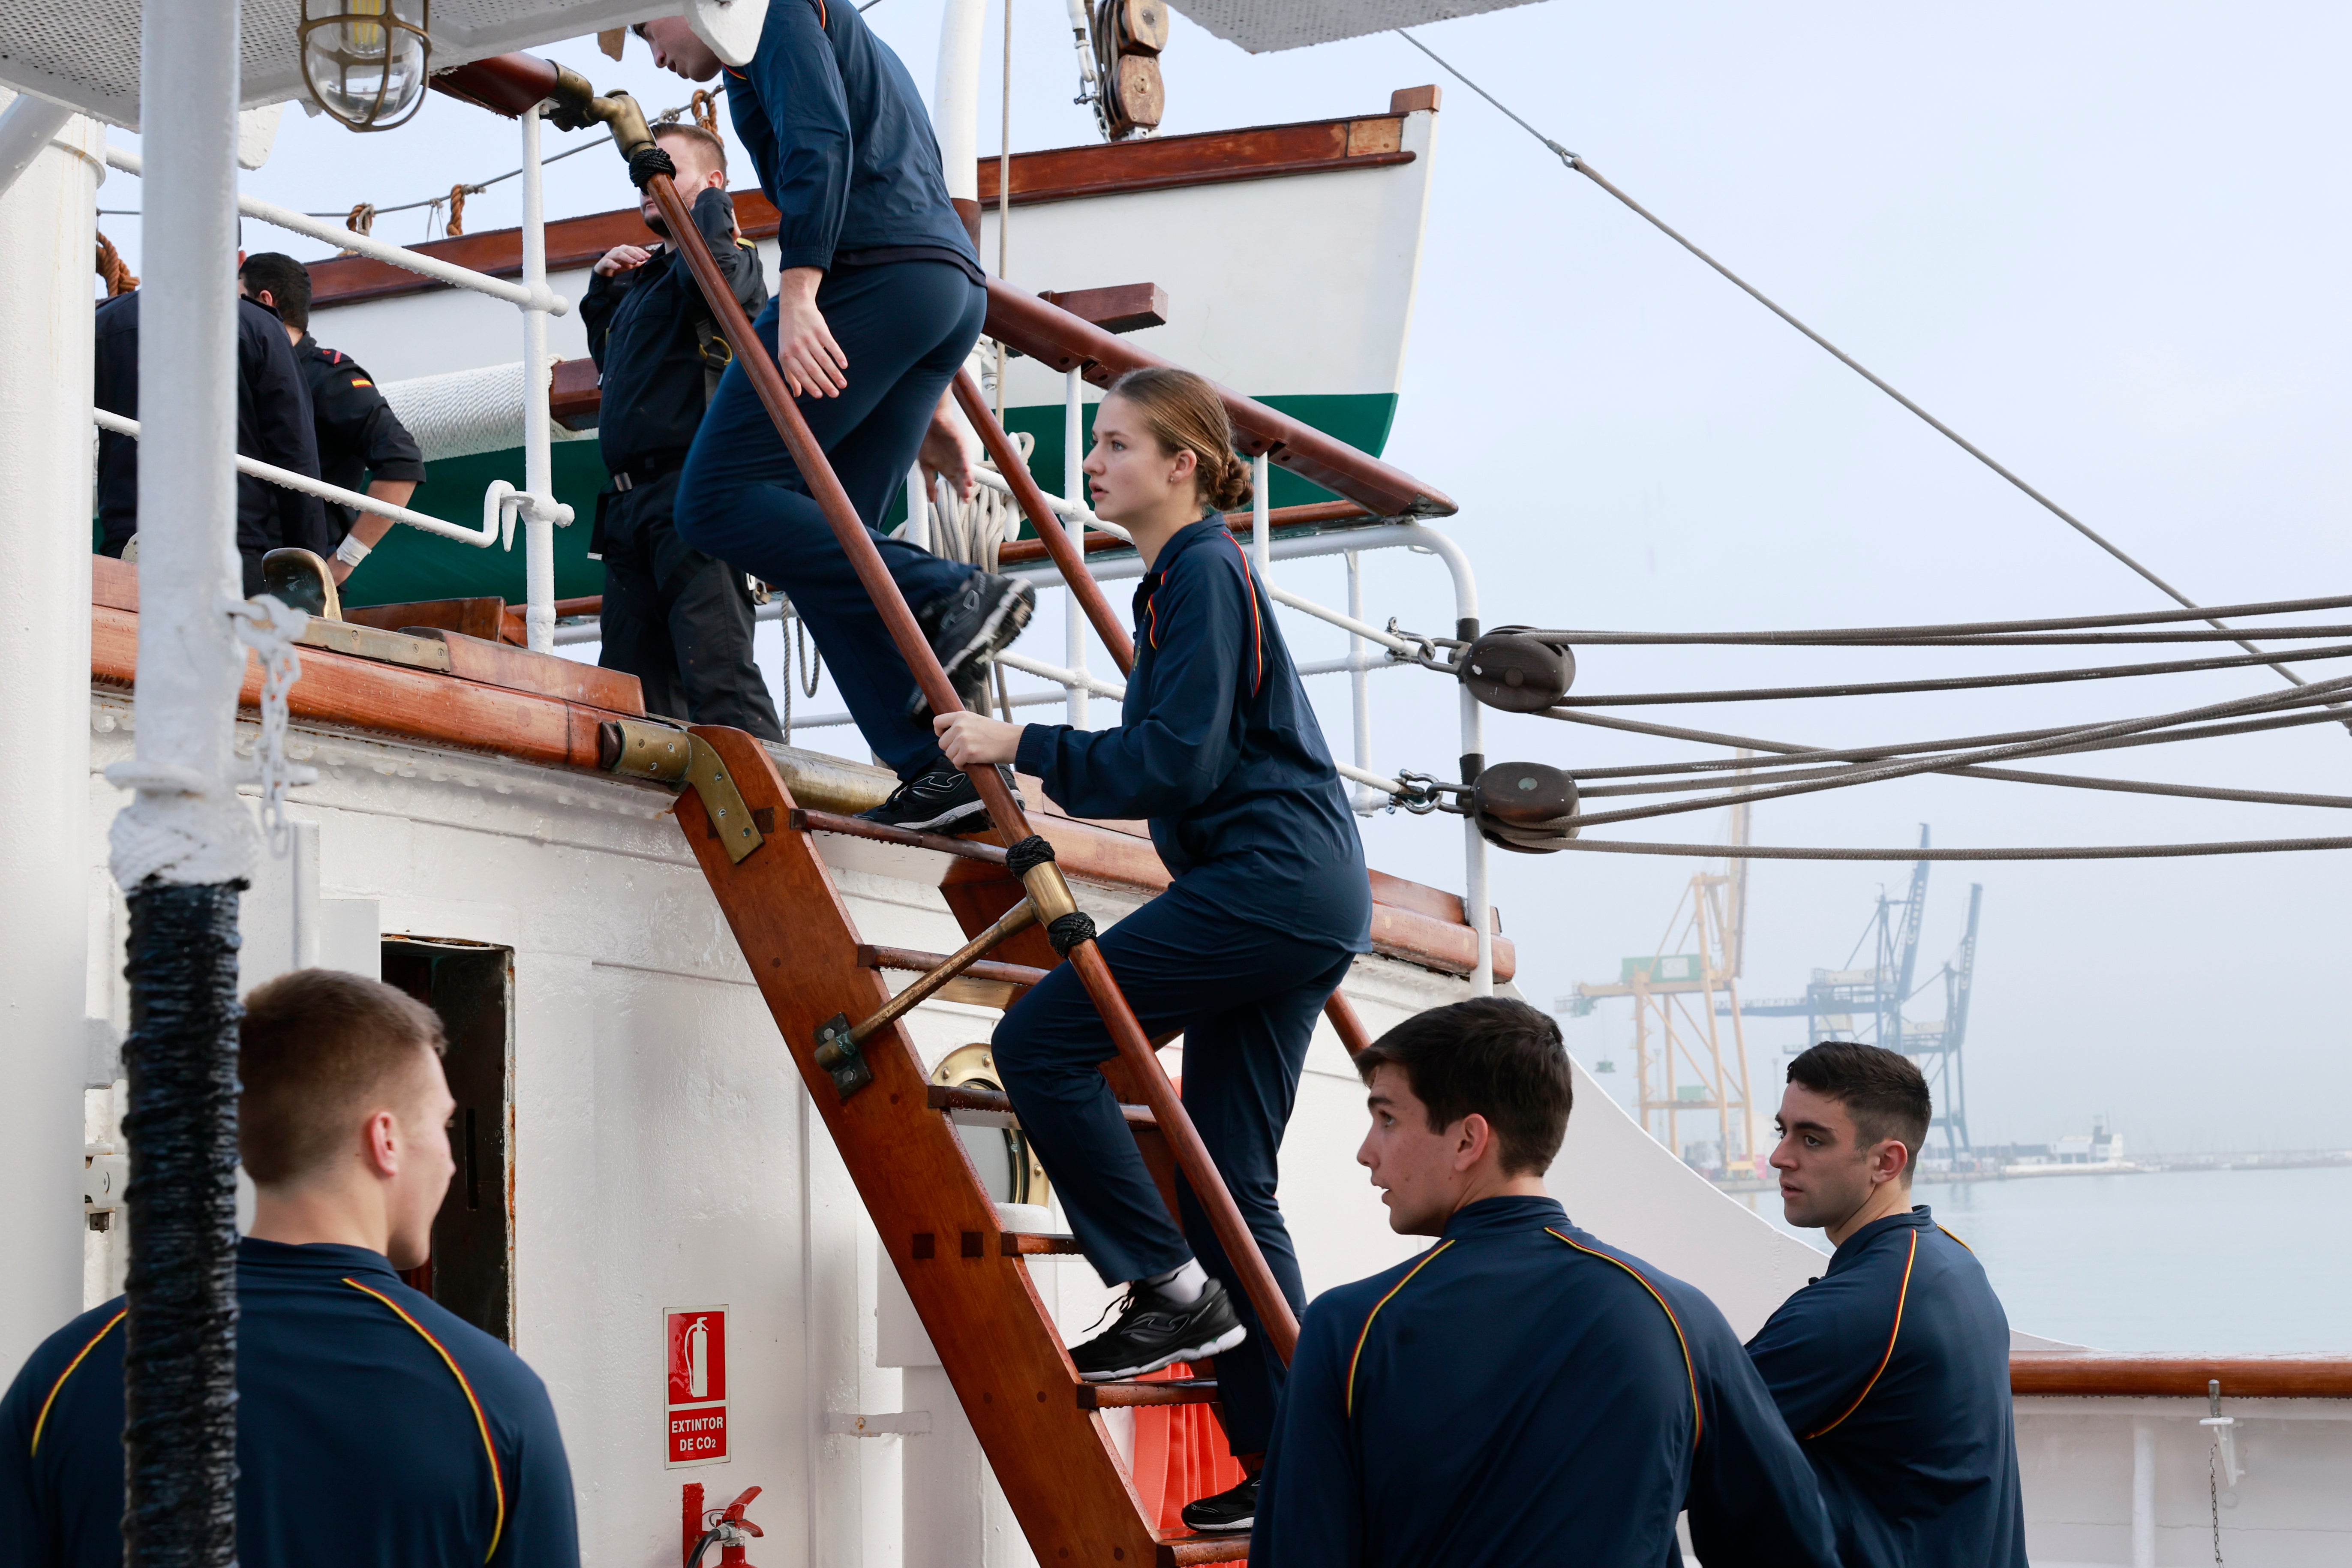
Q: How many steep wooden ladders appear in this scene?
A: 1